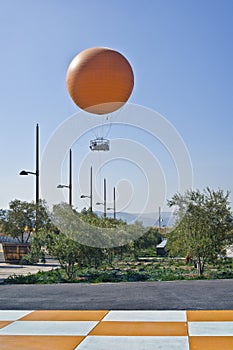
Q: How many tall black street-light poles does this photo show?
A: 5